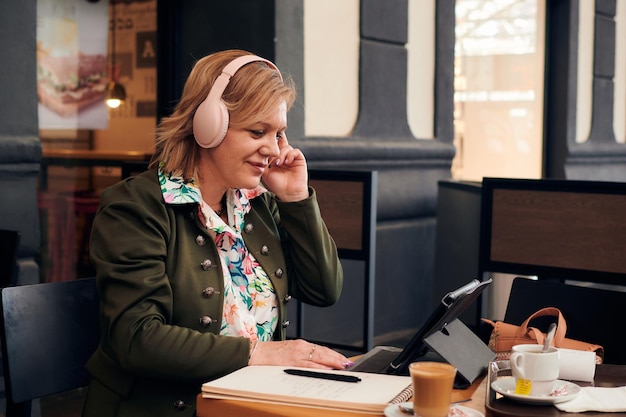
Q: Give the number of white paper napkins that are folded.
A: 1